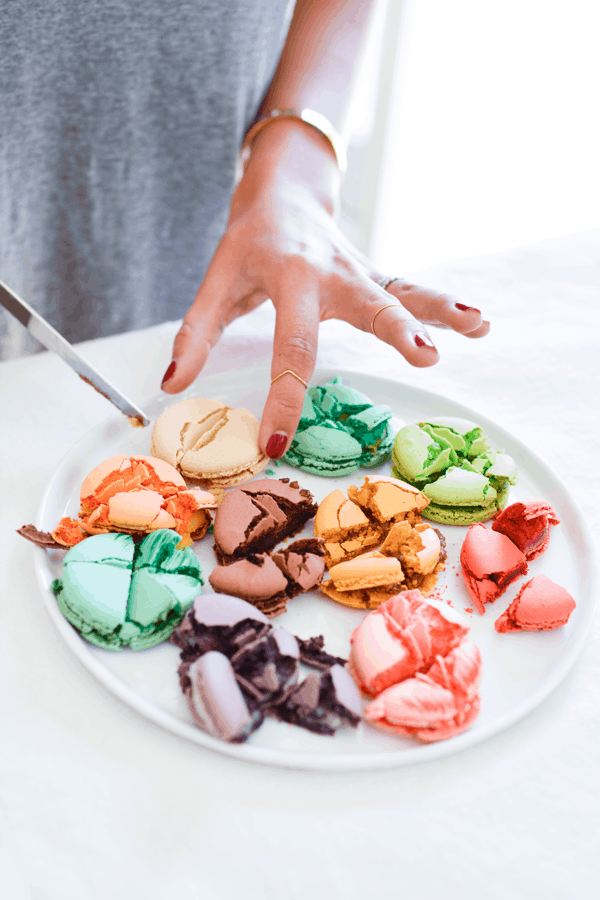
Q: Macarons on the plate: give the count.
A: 10